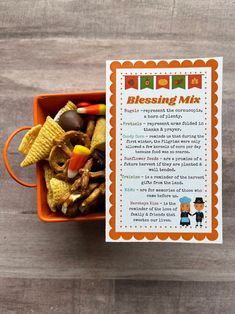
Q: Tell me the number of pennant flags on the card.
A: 5